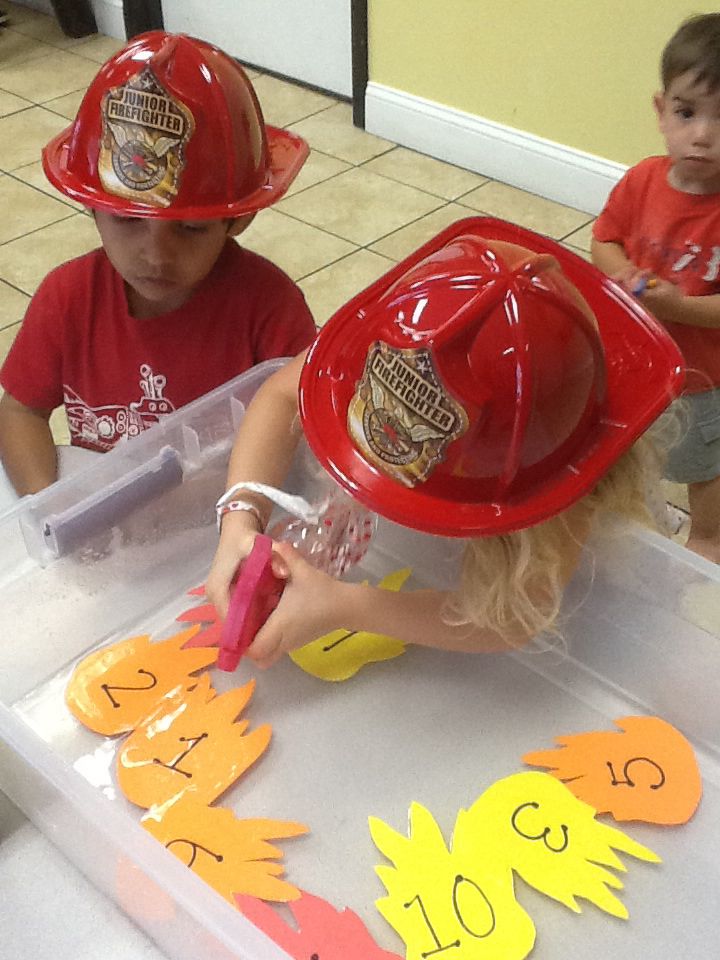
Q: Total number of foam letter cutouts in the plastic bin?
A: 0